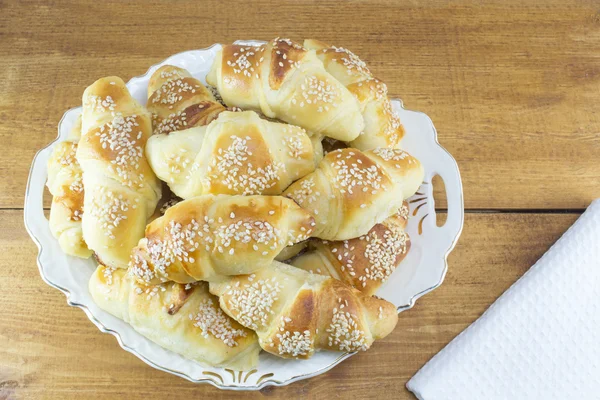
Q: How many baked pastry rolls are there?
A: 11